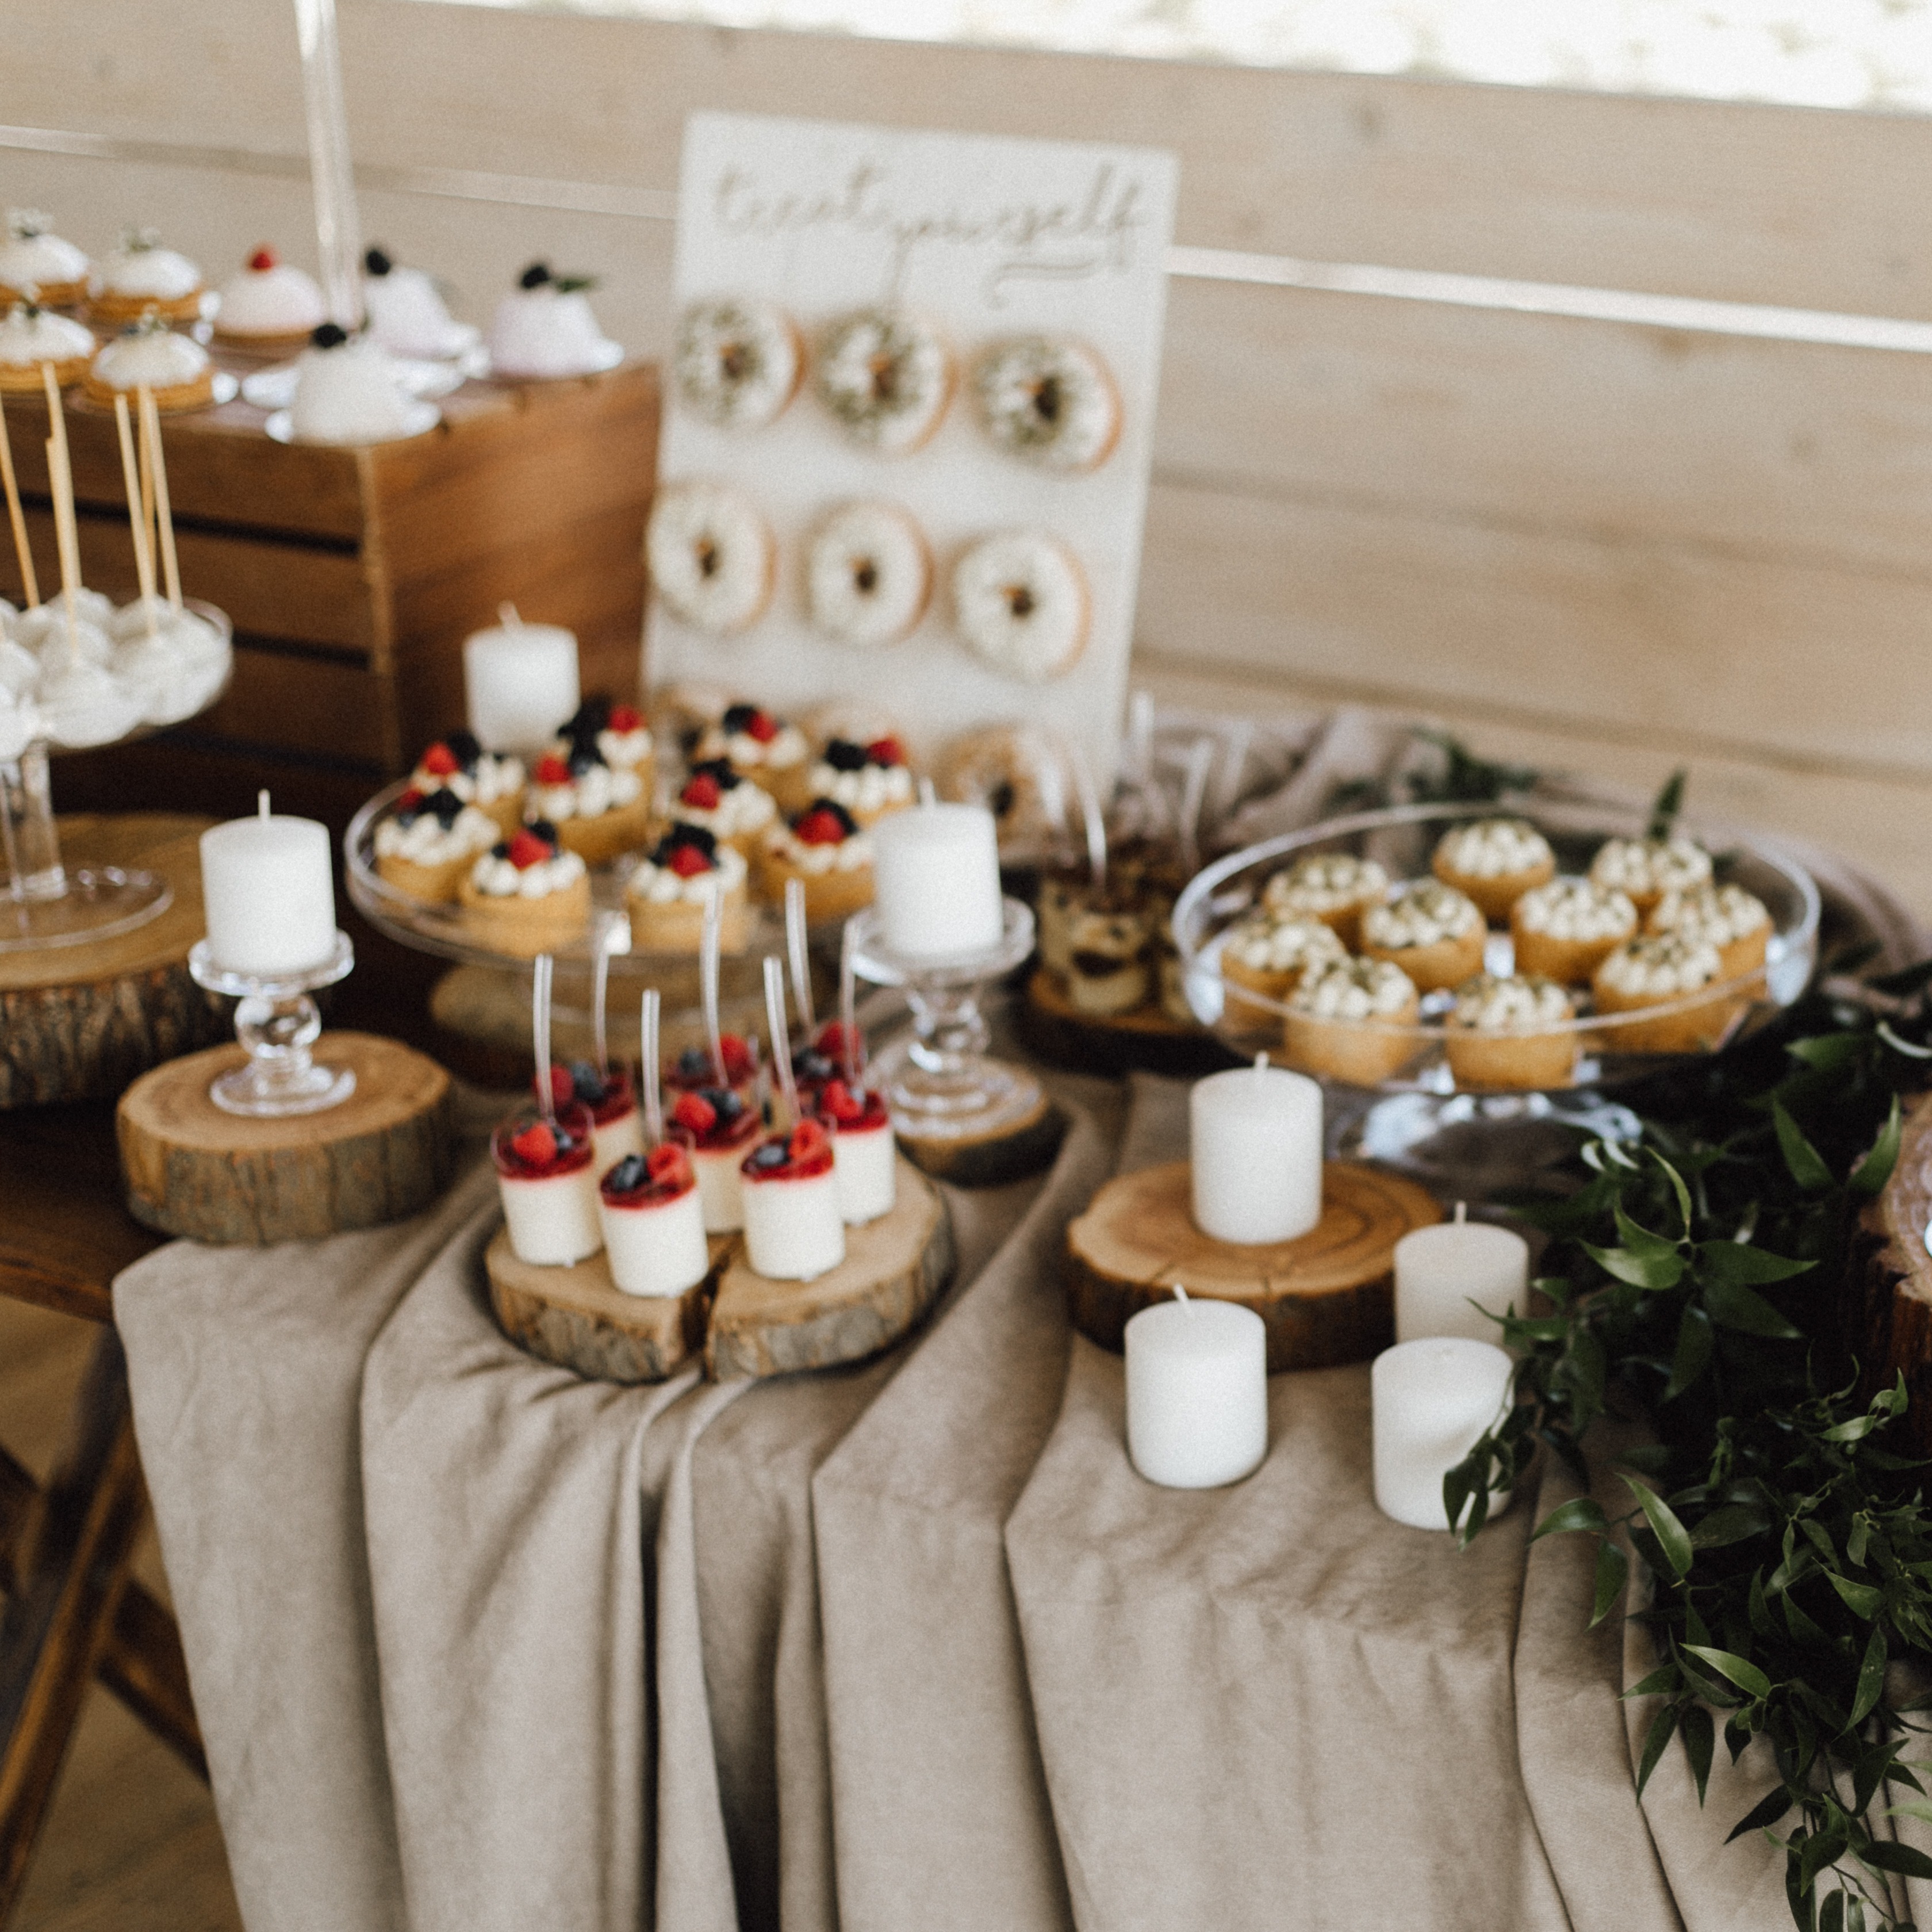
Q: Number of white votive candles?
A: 7